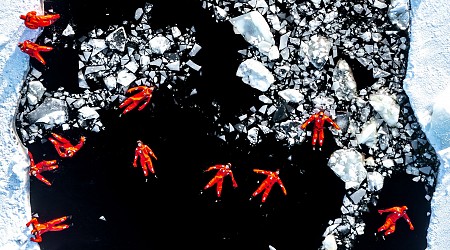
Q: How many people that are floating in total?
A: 11